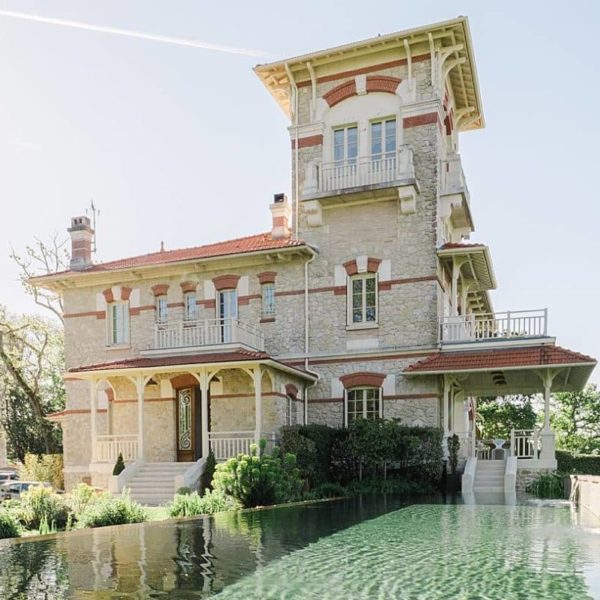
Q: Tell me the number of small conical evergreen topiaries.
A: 2